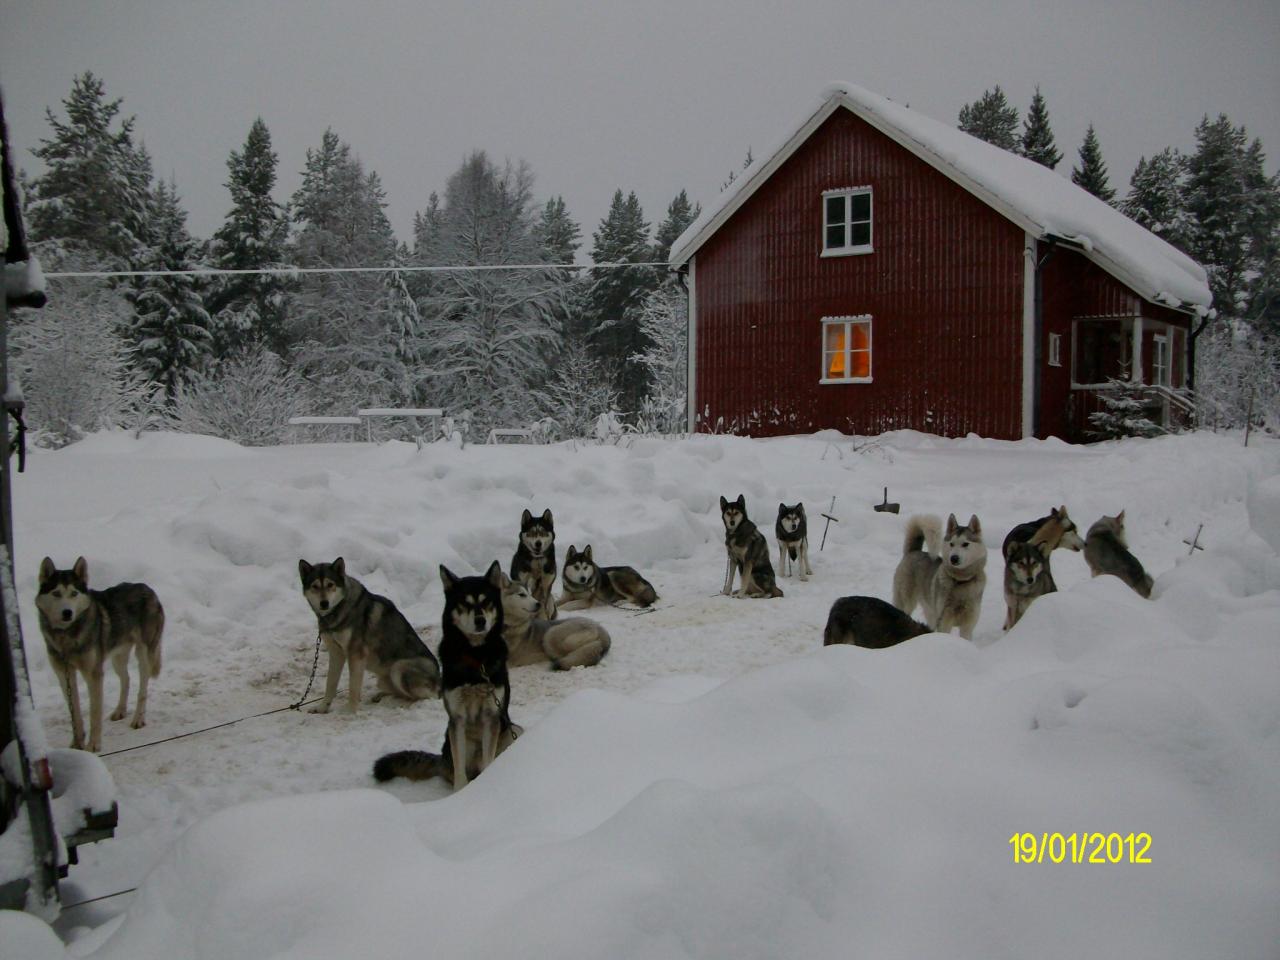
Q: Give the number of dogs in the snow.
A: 13